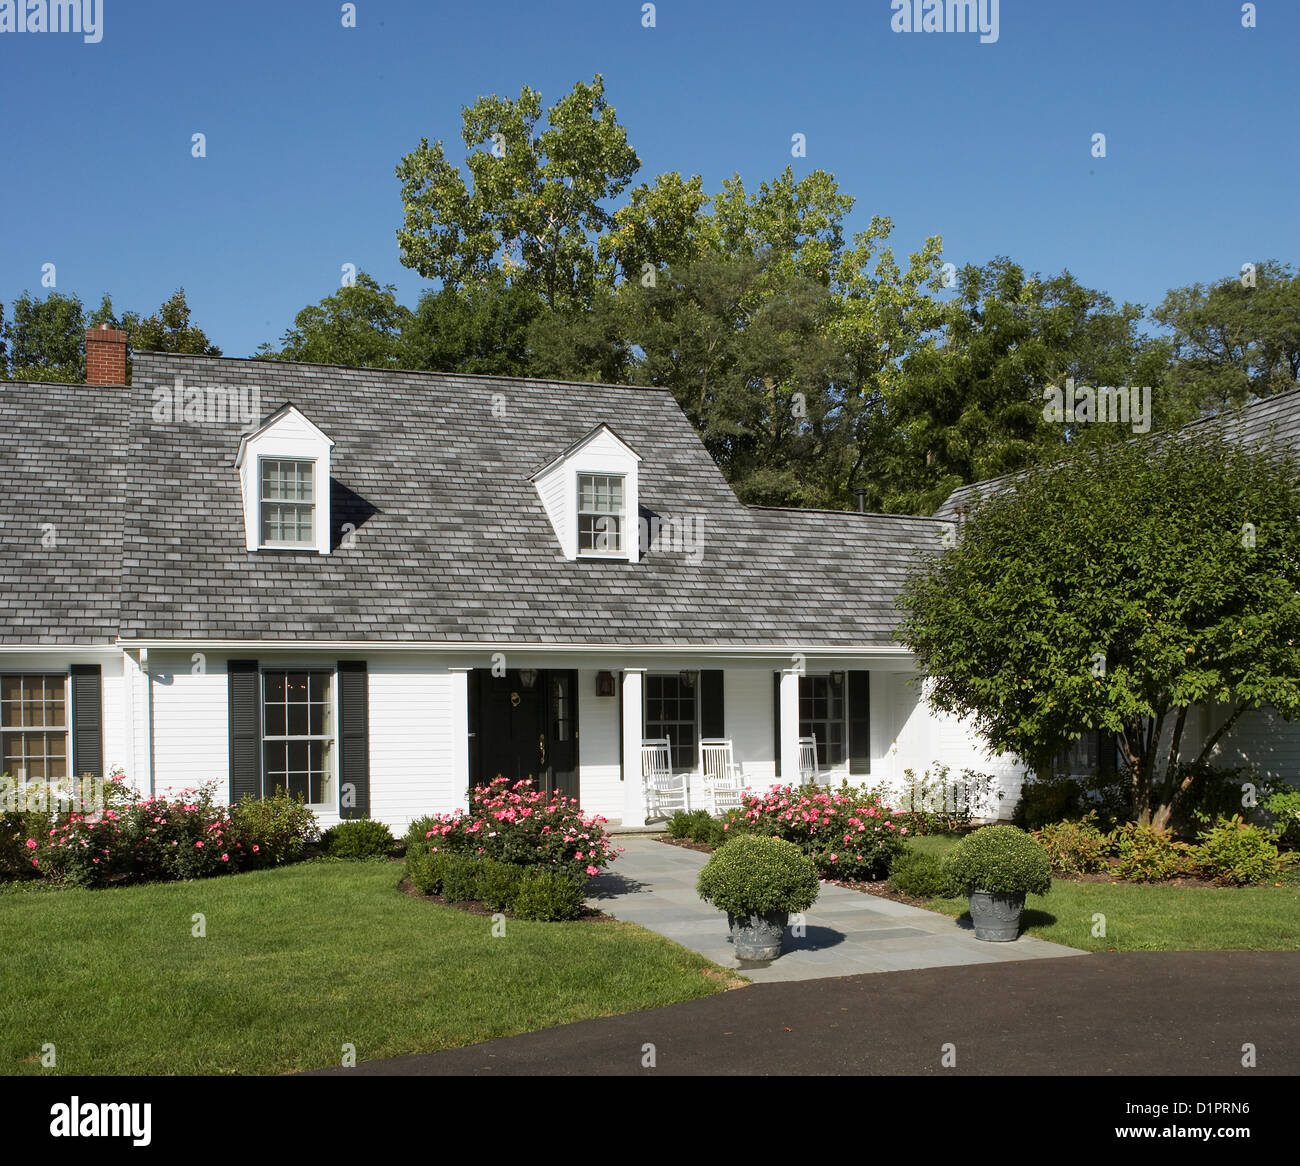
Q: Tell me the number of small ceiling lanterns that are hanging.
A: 3